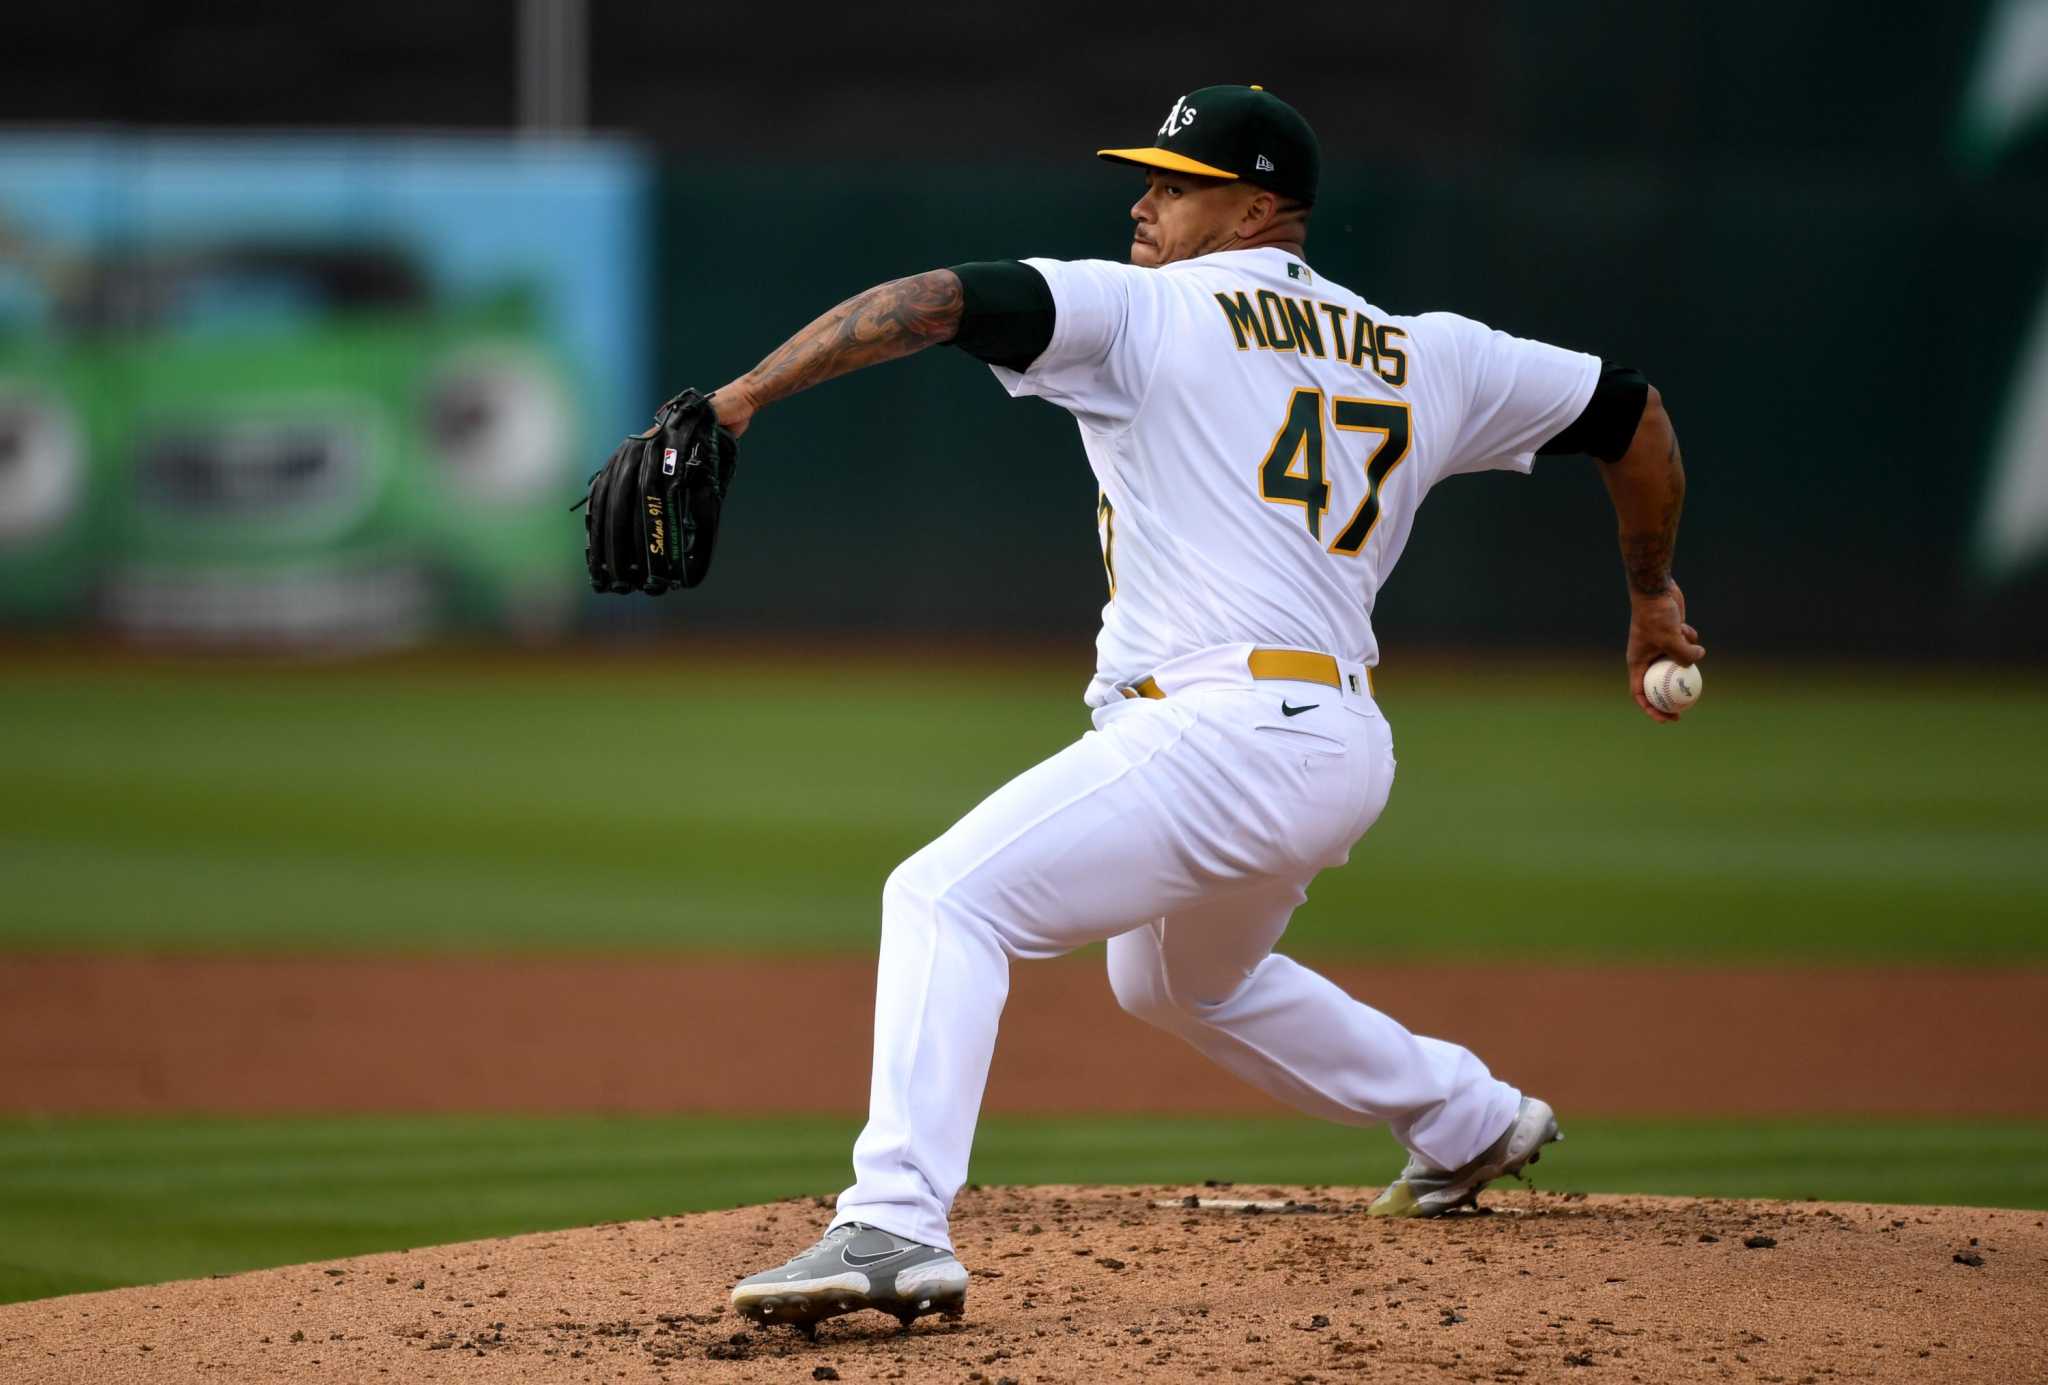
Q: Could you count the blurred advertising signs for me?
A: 1